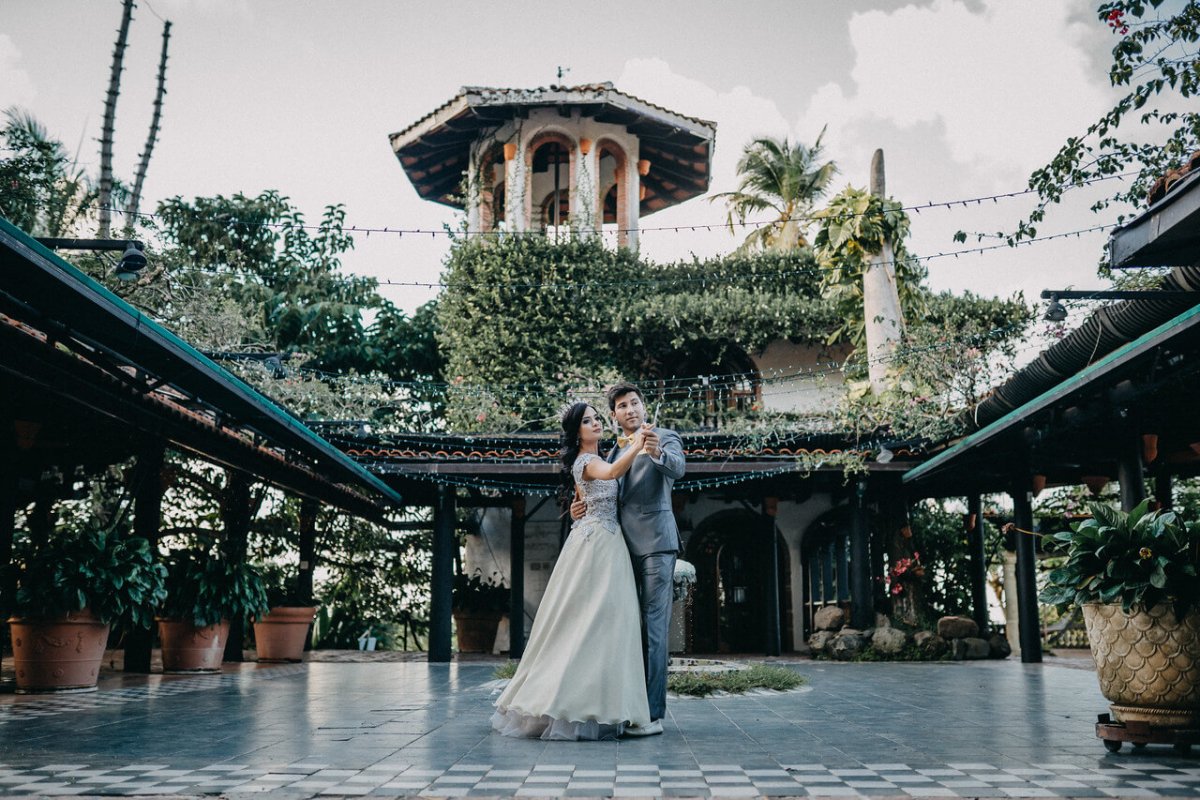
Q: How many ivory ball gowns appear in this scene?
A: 1